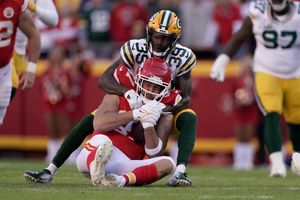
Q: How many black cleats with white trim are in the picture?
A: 2